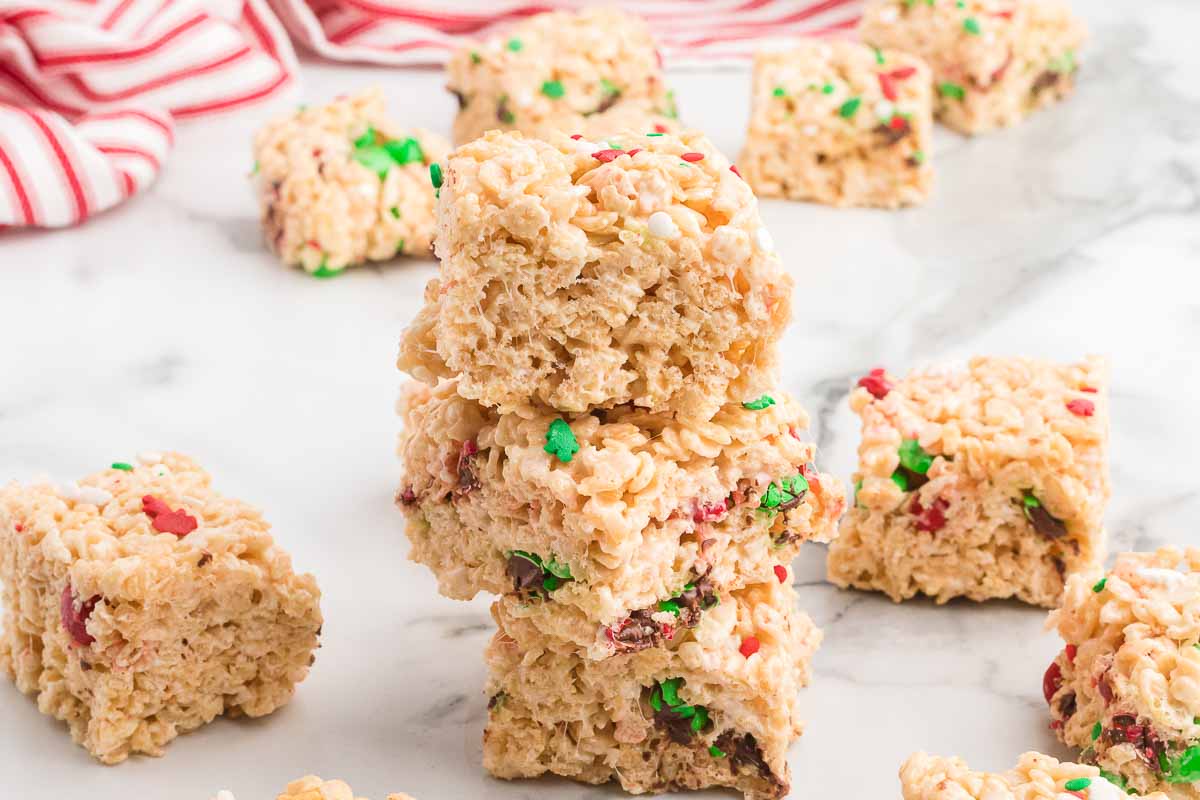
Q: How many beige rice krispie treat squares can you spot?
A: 12